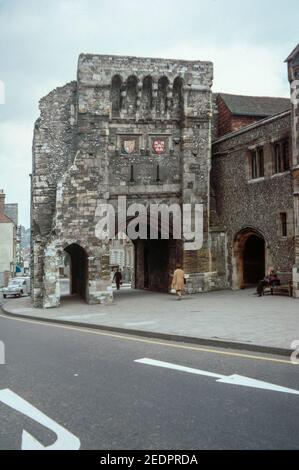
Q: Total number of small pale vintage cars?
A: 1